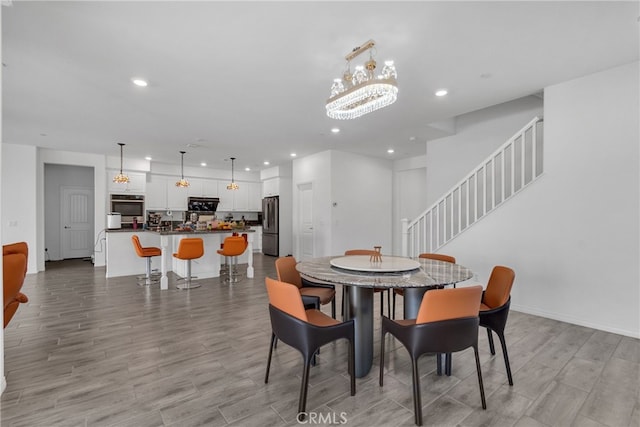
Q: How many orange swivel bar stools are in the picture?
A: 3